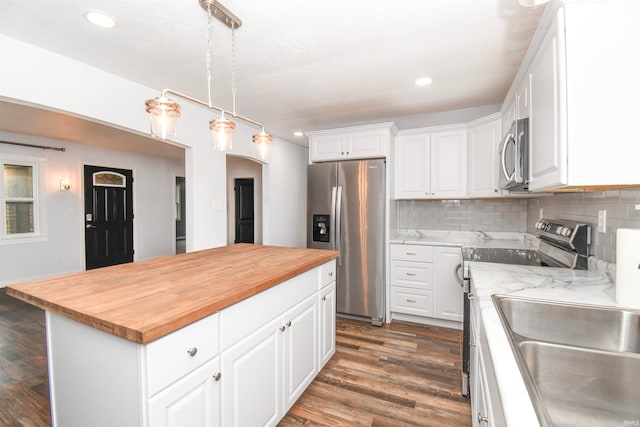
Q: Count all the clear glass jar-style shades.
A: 3